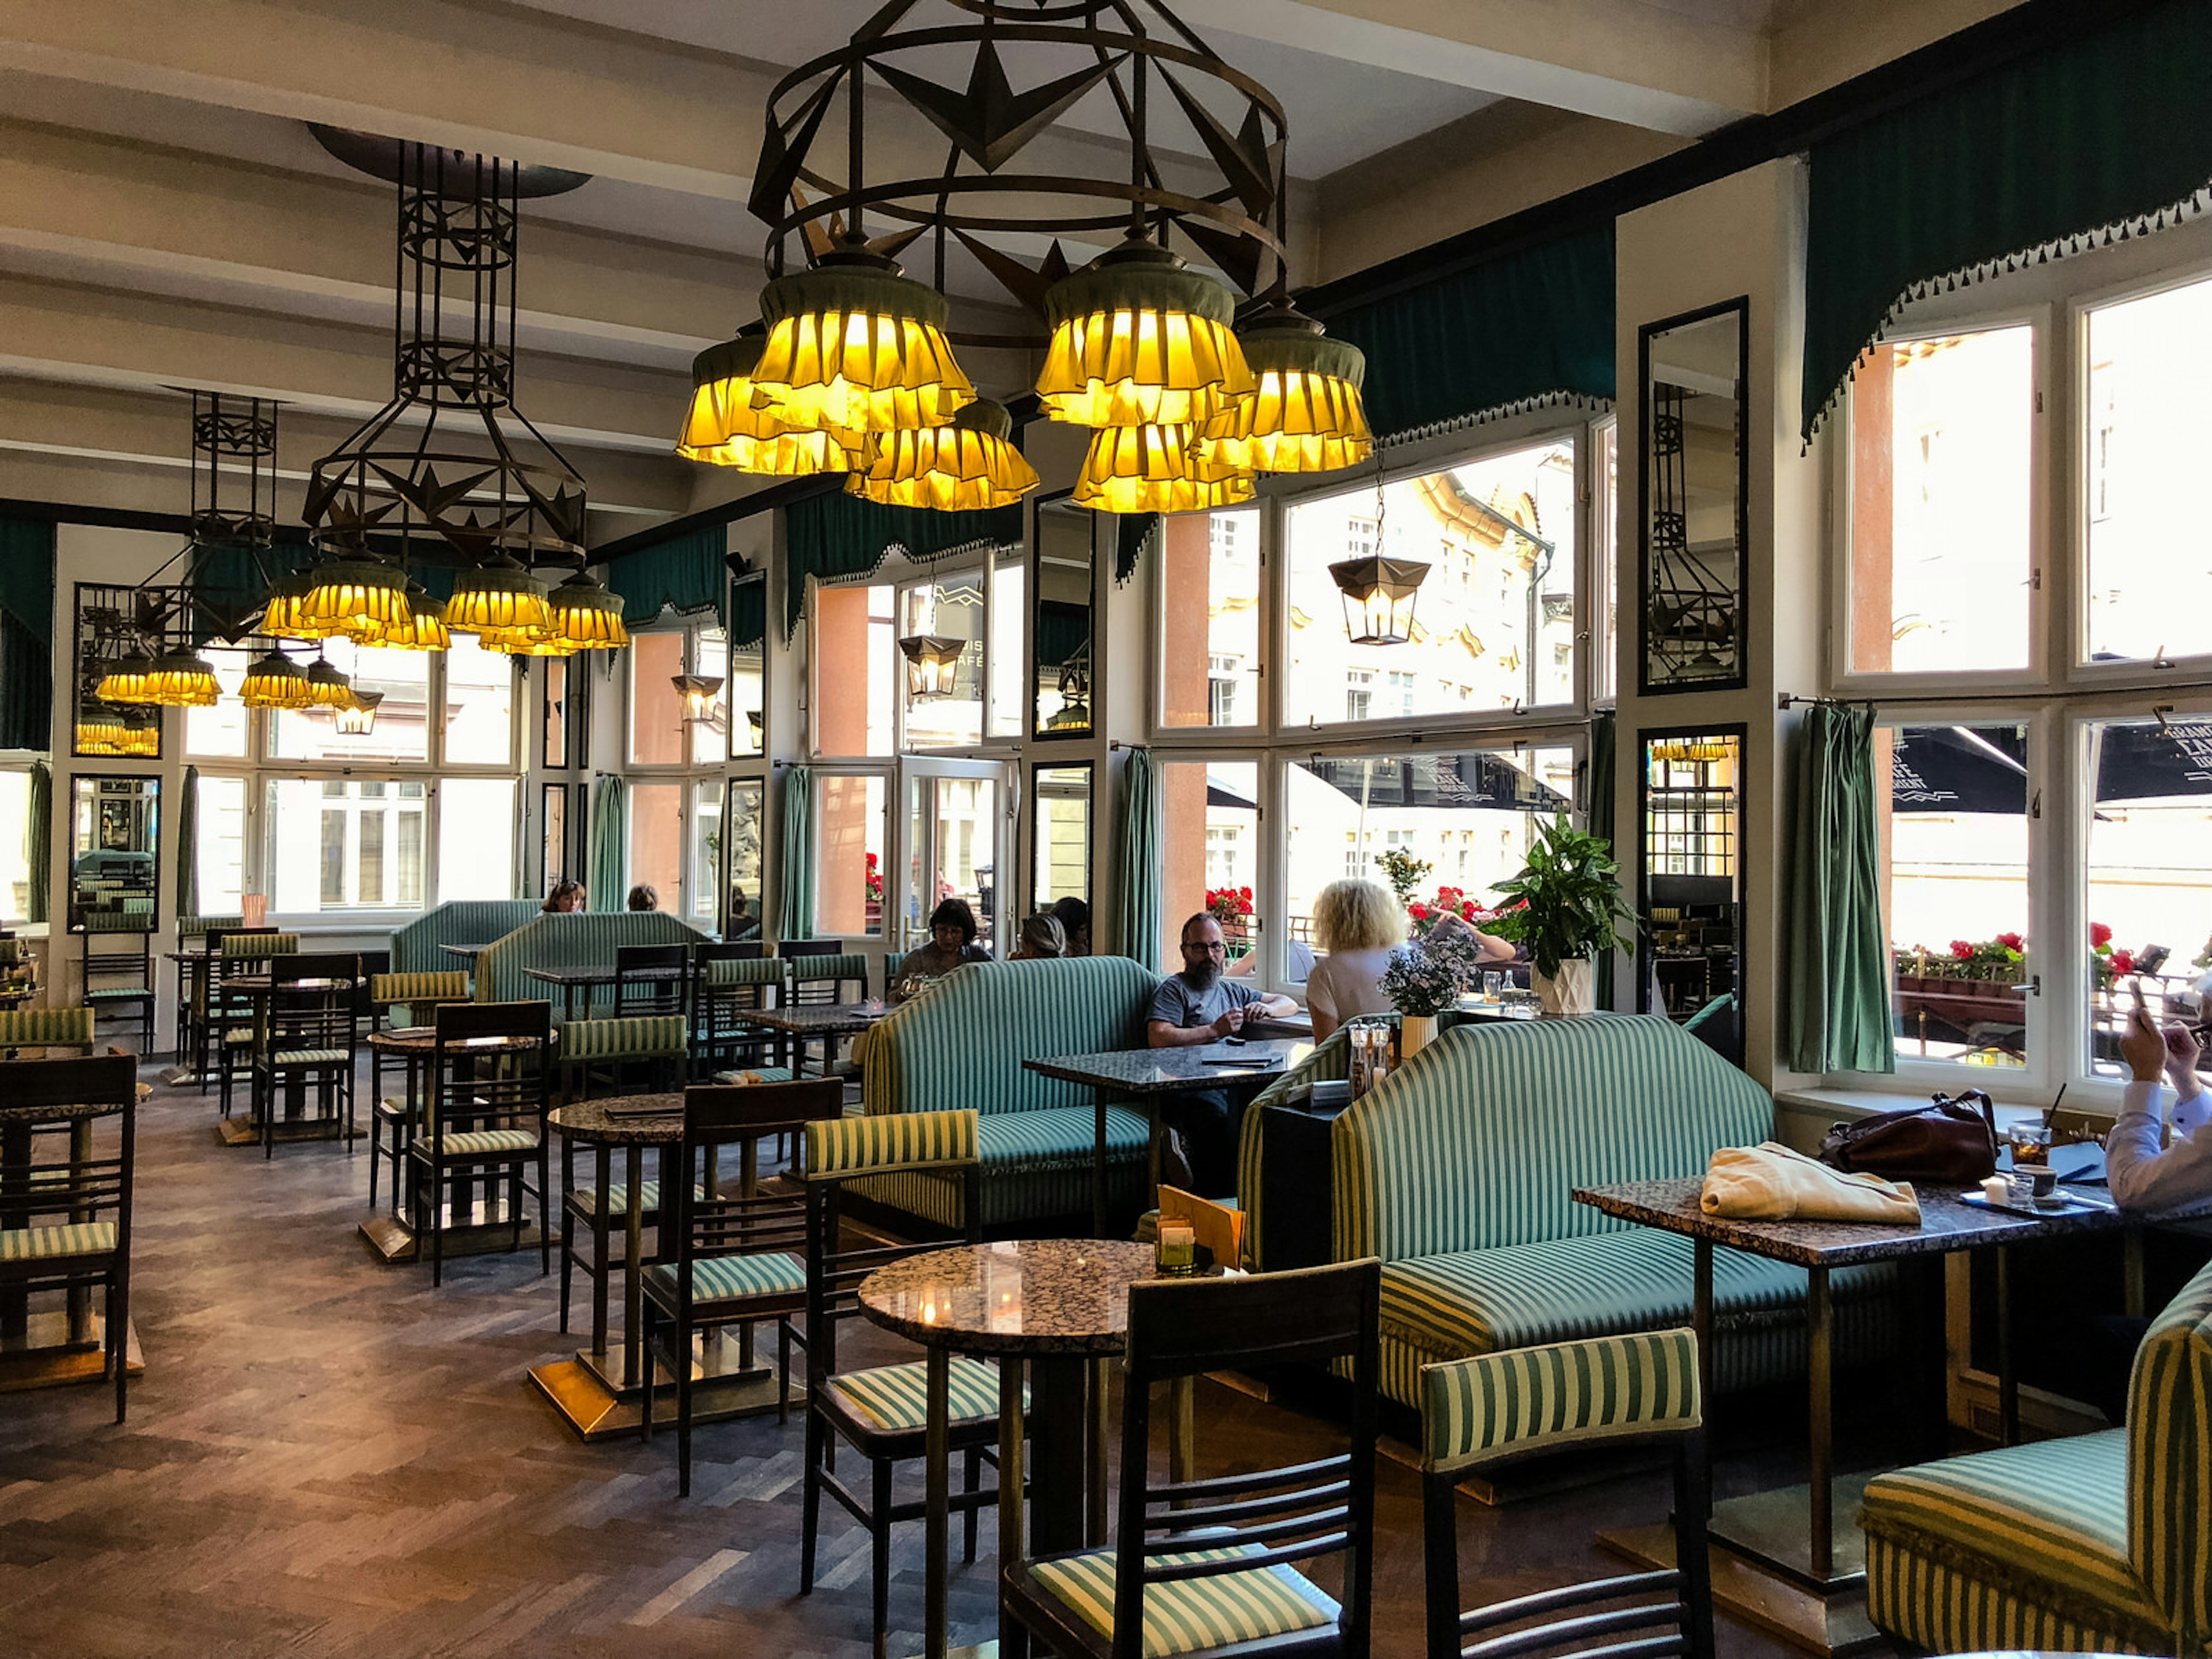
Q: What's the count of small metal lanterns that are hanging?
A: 4